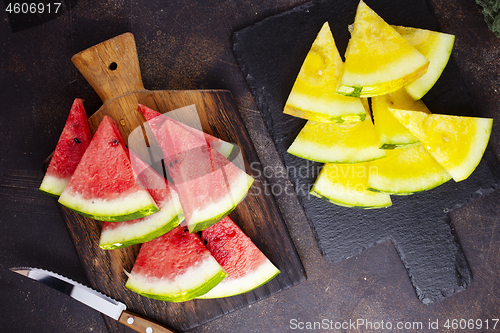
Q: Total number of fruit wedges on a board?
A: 15